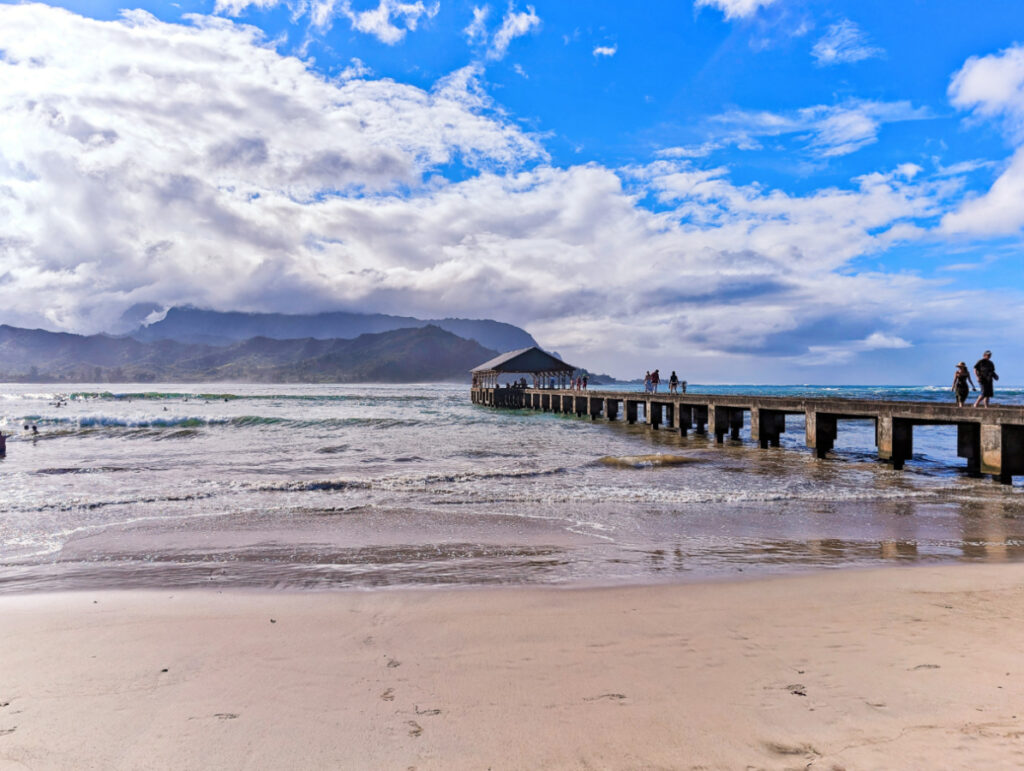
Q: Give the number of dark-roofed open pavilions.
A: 1